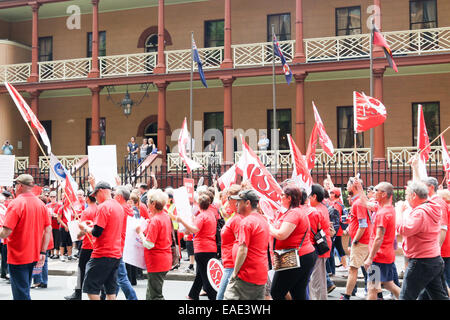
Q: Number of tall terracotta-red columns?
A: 12